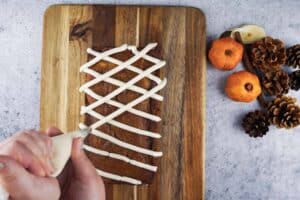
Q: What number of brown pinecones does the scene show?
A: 6